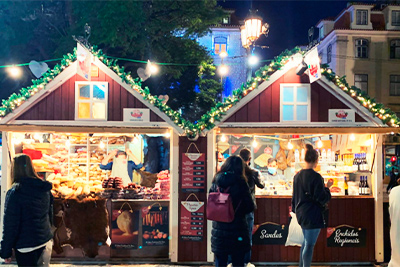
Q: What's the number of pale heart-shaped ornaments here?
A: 3